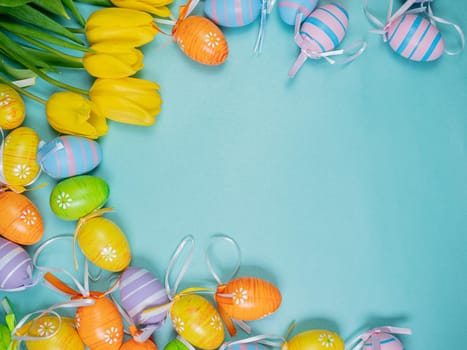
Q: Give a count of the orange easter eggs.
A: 5